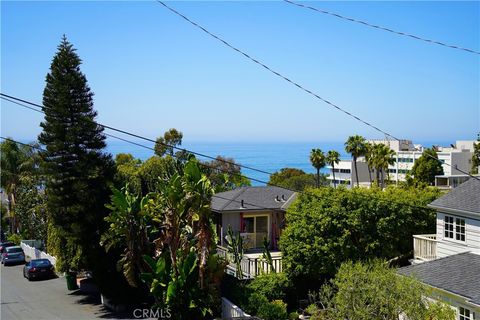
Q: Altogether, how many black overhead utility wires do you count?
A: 5